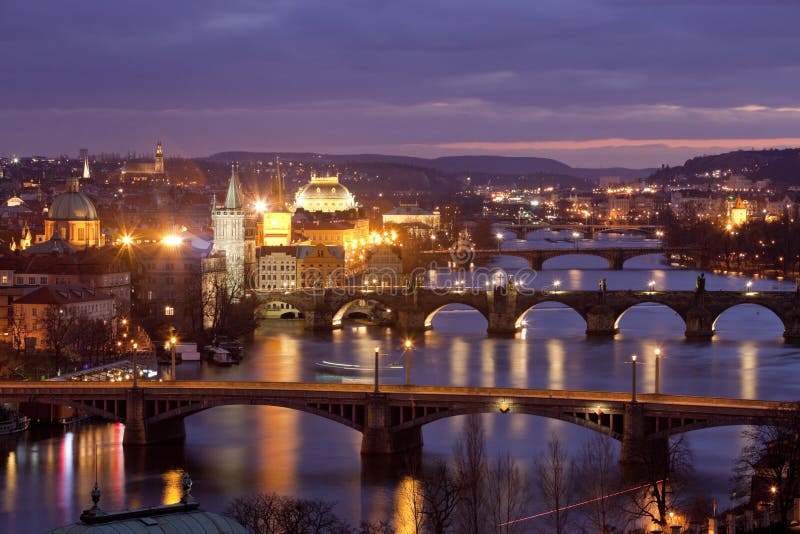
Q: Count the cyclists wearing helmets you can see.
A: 0